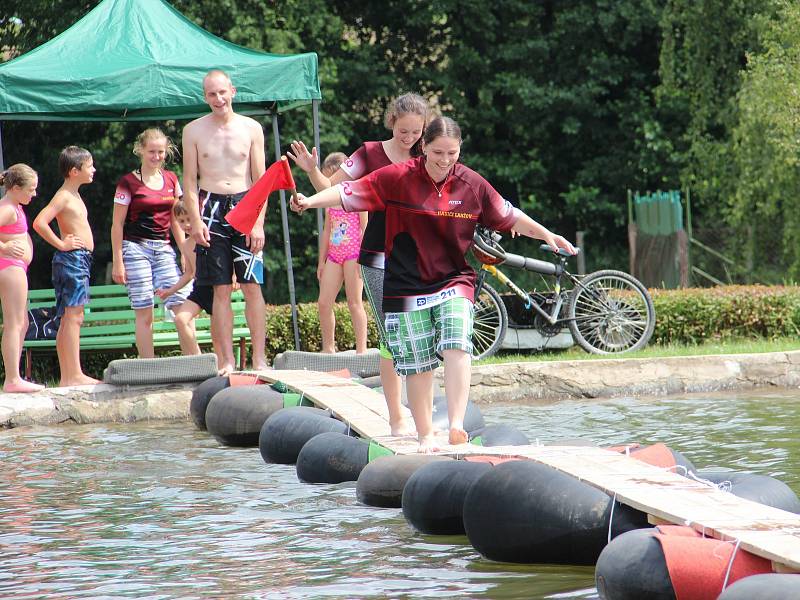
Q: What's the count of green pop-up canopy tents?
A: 1